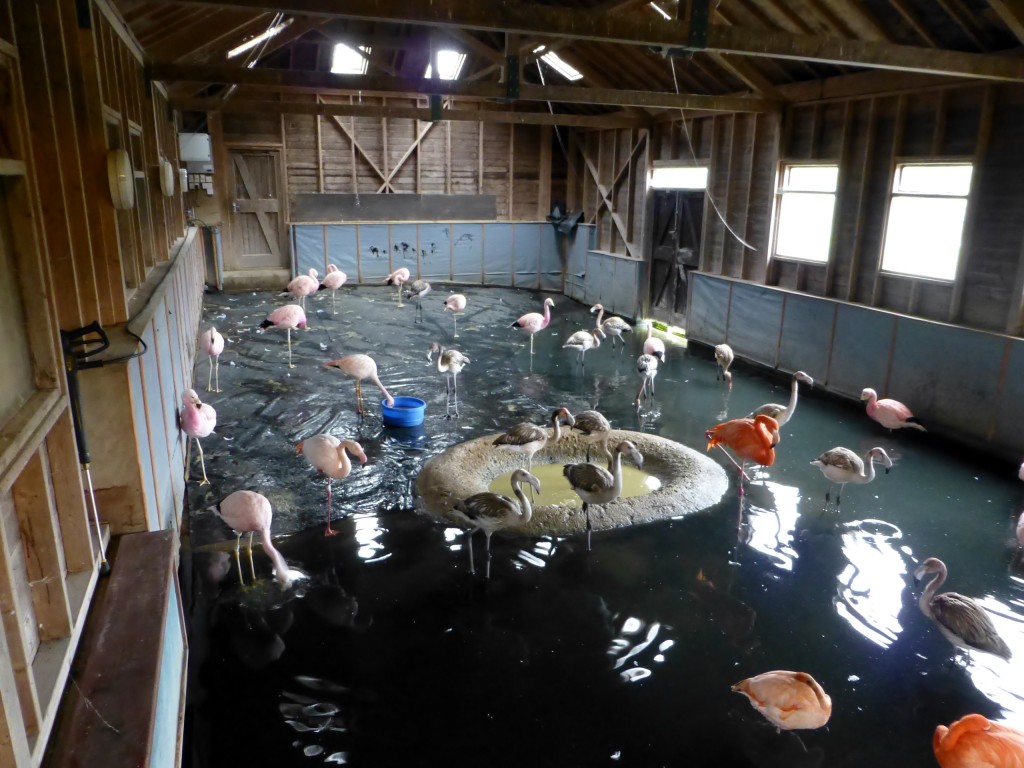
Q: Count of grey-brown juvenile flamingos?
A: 13